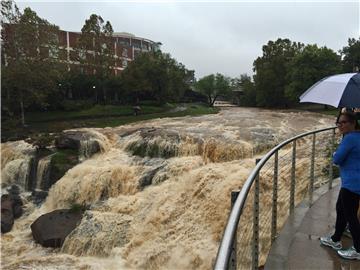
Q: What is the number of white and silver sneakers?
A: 2